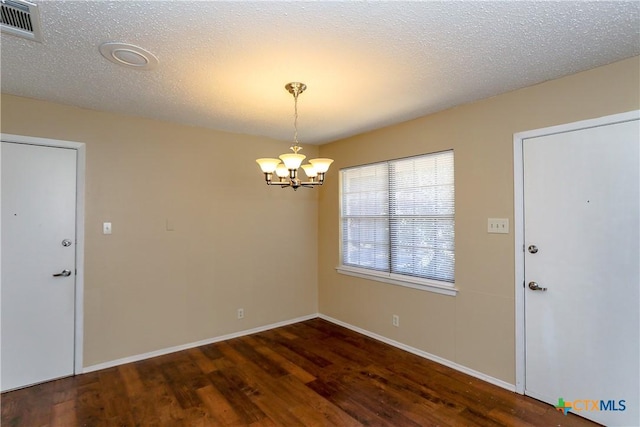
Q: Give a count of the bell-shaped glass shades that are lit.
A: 5